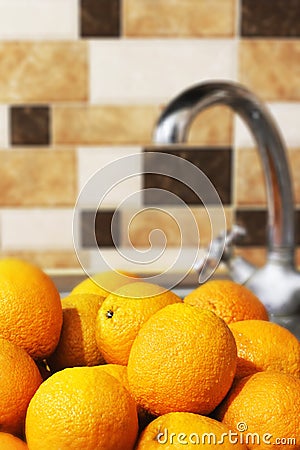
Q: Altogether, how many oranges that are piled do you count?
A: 13